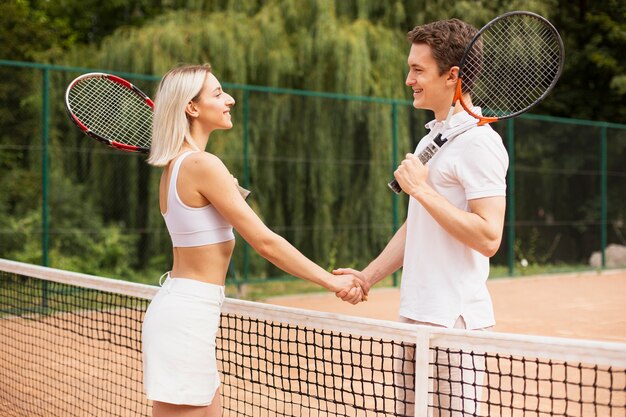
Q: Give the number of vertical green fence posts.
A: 5